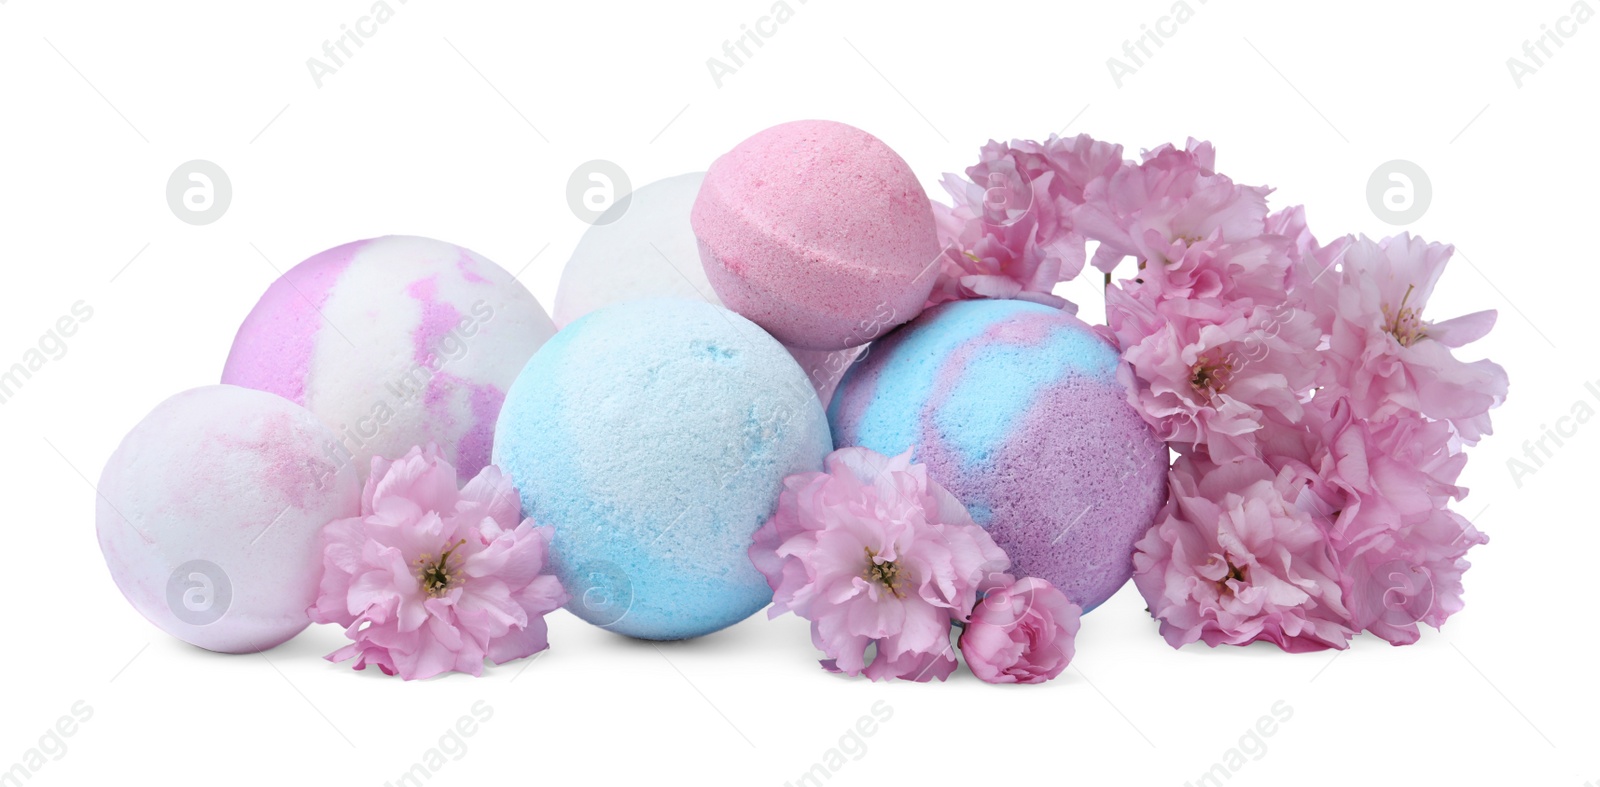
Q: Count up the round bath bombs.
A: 6